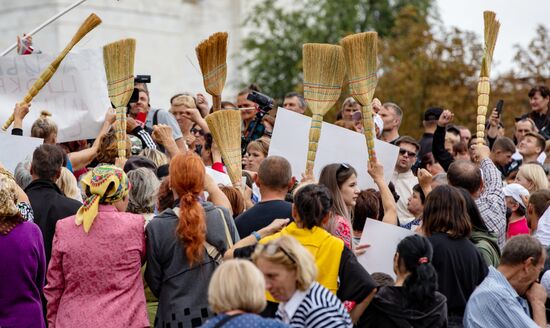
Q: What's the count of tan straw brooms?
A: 7